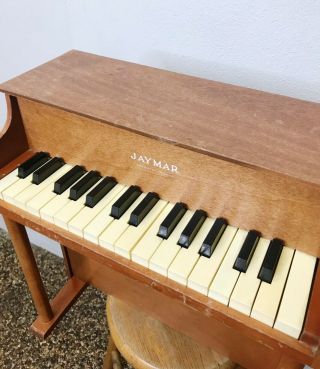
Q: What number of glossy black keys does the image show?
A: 12